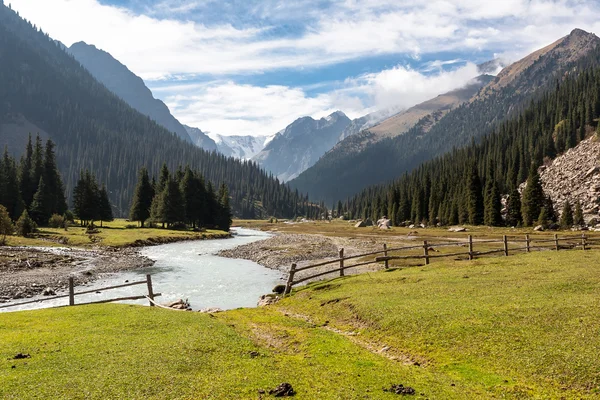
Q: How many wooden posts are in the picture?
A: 11